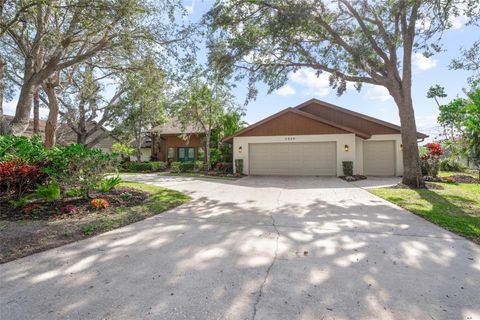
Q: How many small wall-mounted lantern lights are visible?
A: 3